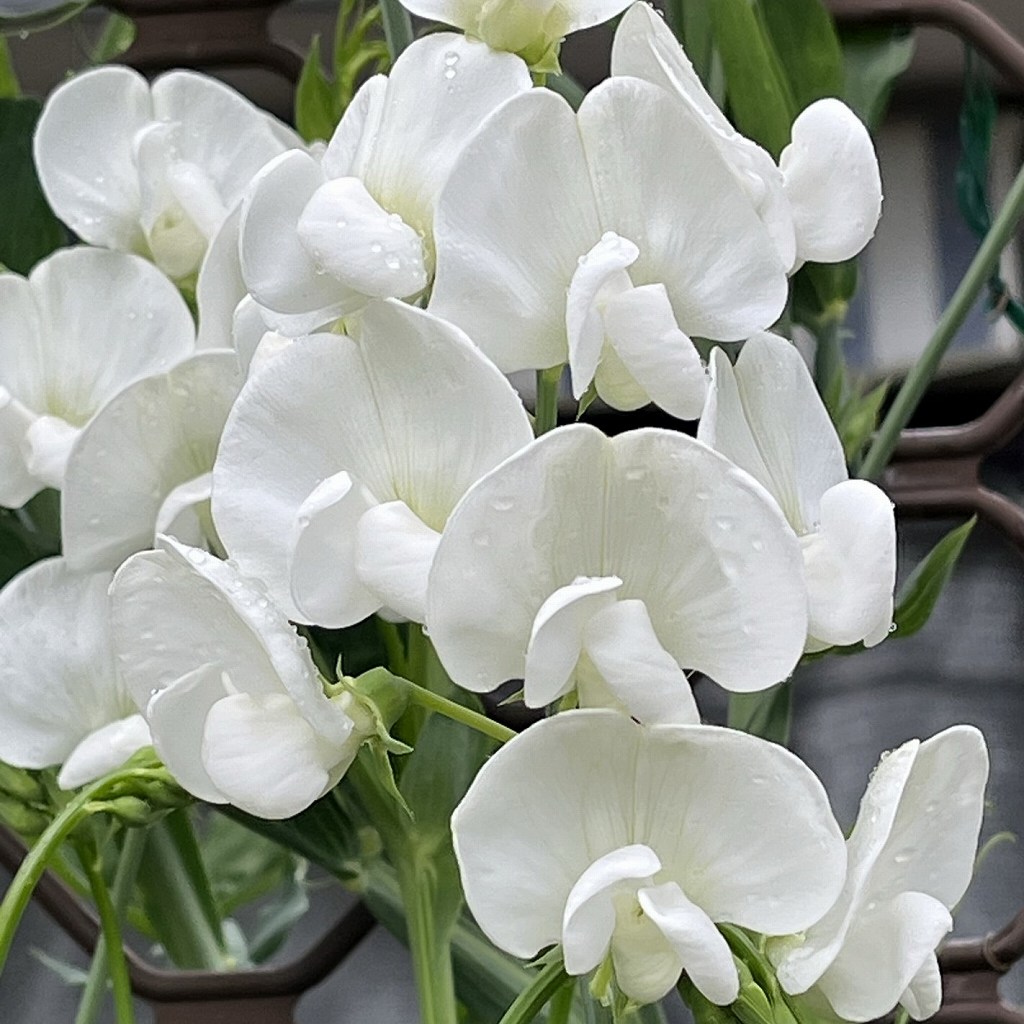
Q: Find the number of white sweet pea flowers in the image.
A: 14